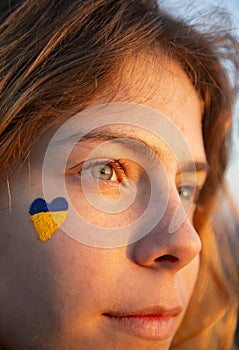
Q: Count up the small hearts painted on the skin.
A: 1